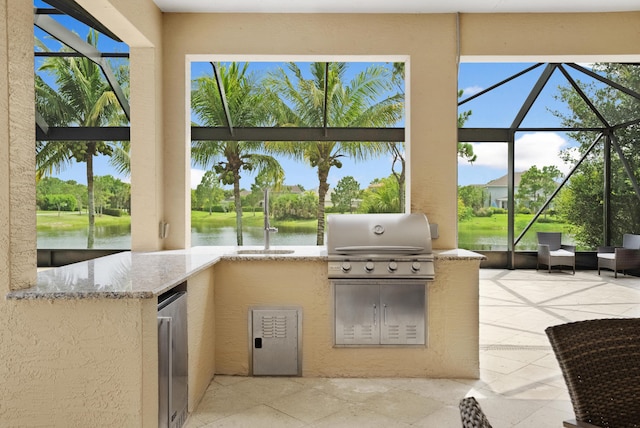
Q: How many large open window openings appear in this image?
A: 3